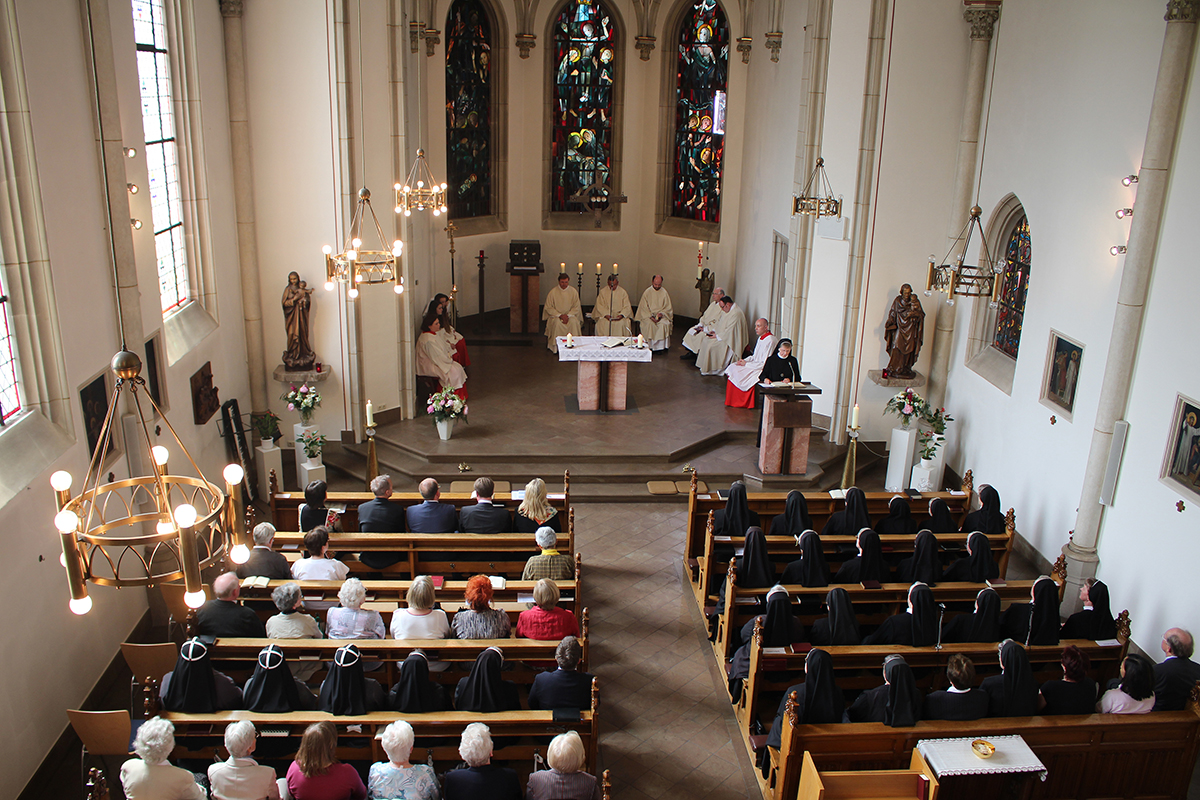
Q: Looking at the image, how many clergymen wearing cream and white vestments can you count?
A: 5